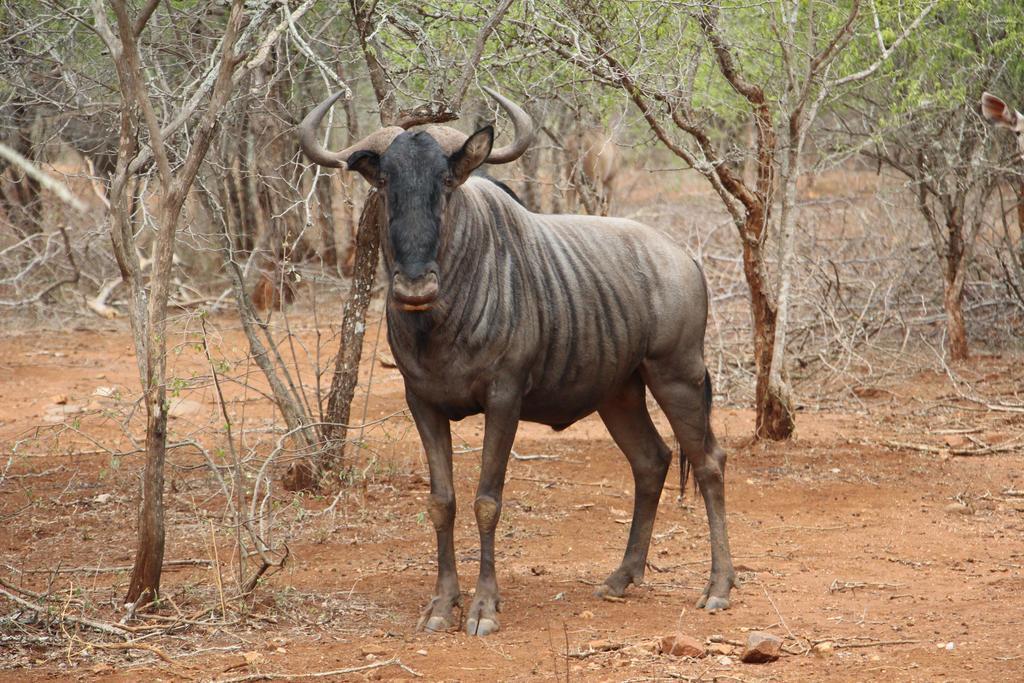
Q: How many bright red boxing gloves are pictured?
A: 0